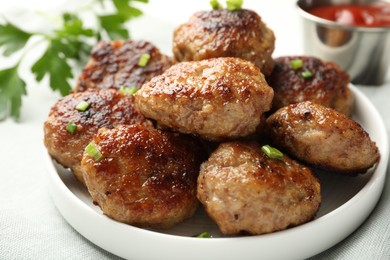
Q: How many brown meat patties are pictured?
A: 8